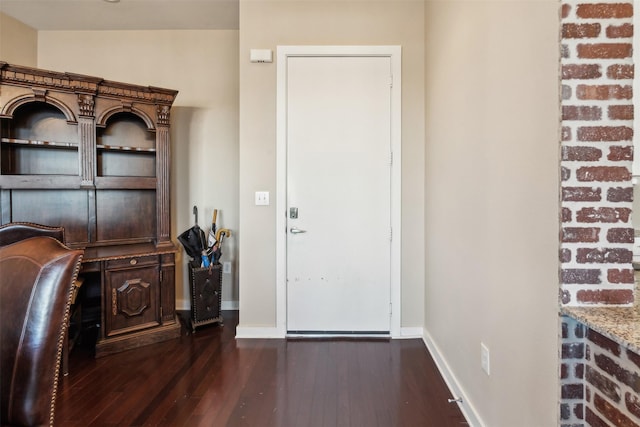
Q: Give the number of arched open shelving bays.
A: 2